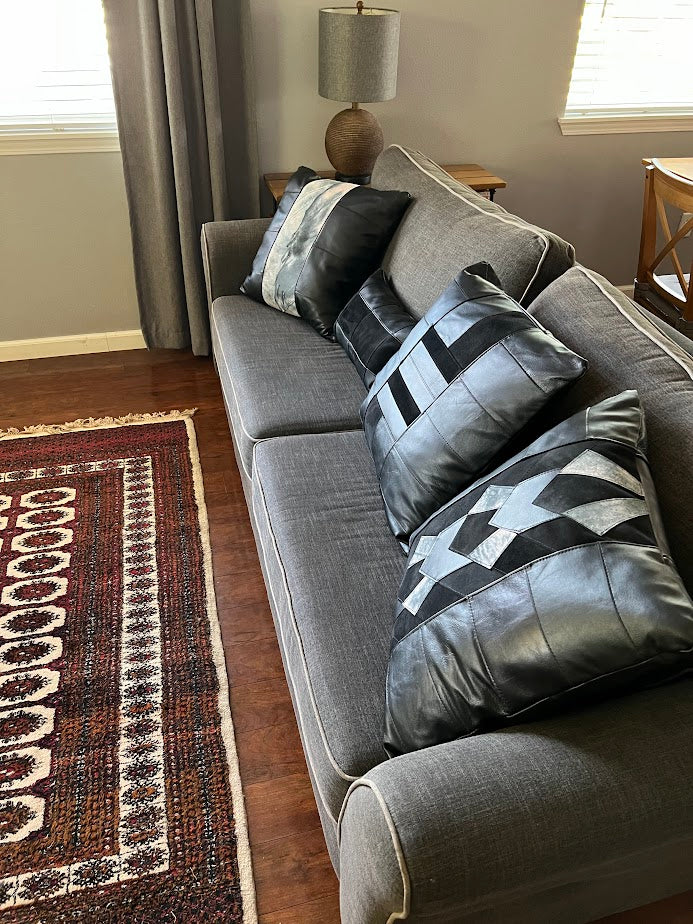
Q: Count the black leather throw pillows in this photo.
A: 4